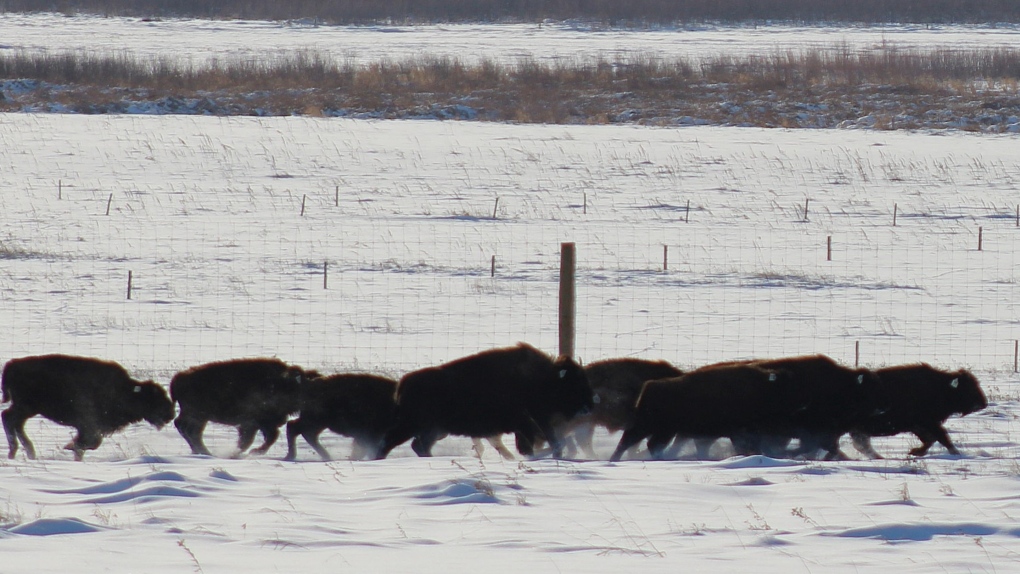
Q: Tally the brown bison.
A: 8